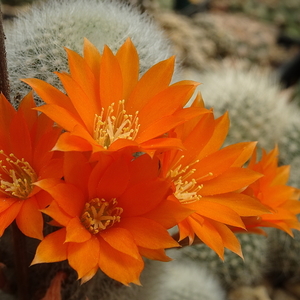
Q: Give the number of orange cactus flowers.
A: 5